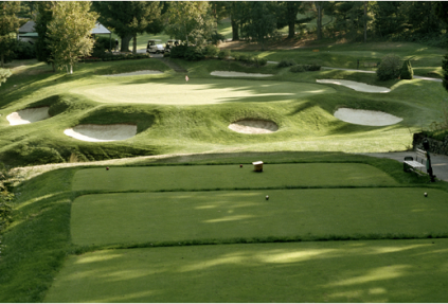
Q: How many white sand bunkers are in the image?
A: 7